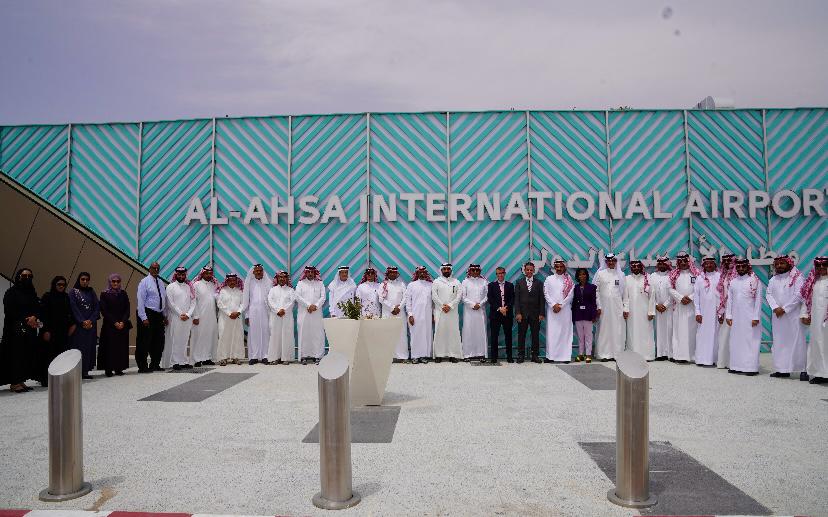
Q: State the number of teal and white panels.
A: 11